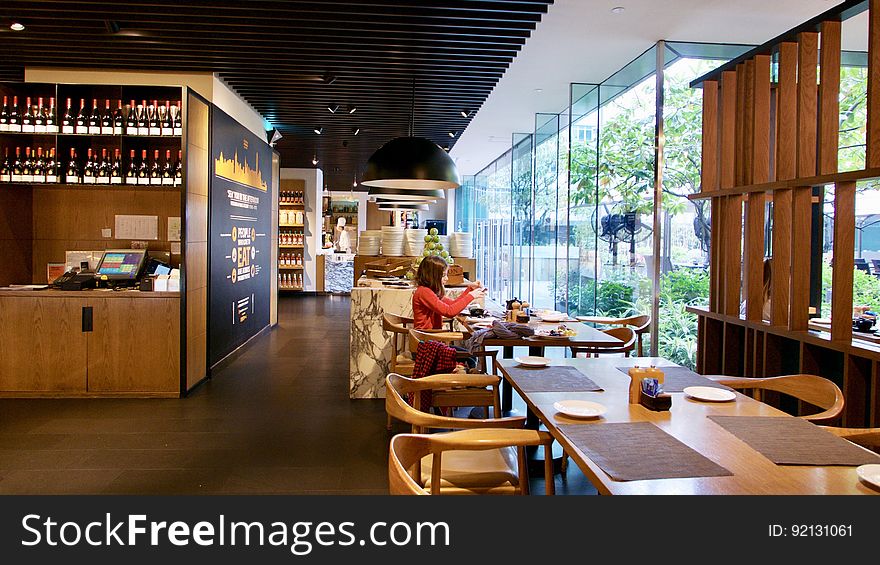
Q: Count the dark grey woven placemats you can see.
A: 4